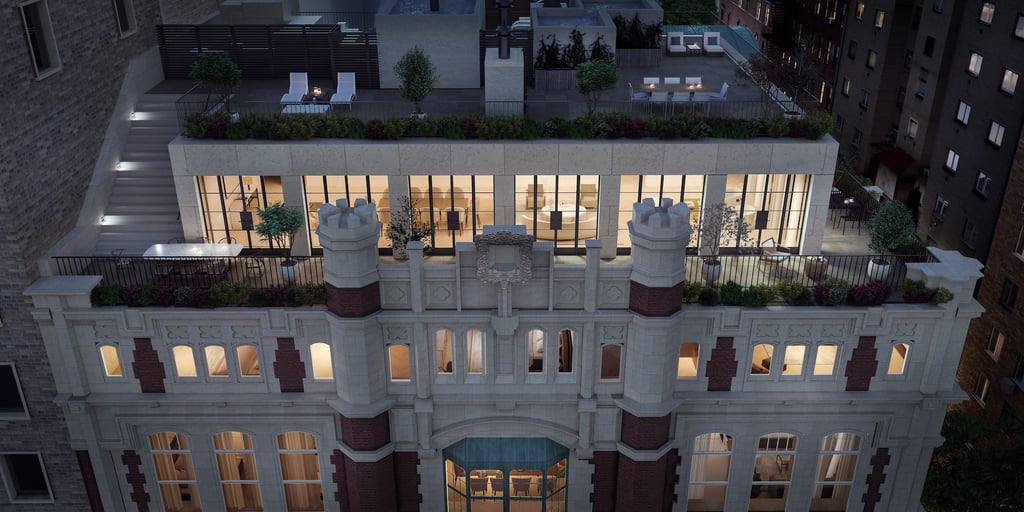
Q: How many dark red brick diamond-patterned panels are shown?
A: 4